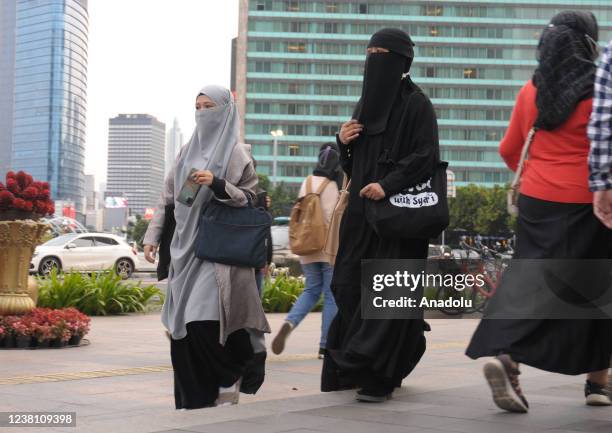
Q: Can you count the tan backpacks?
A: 1